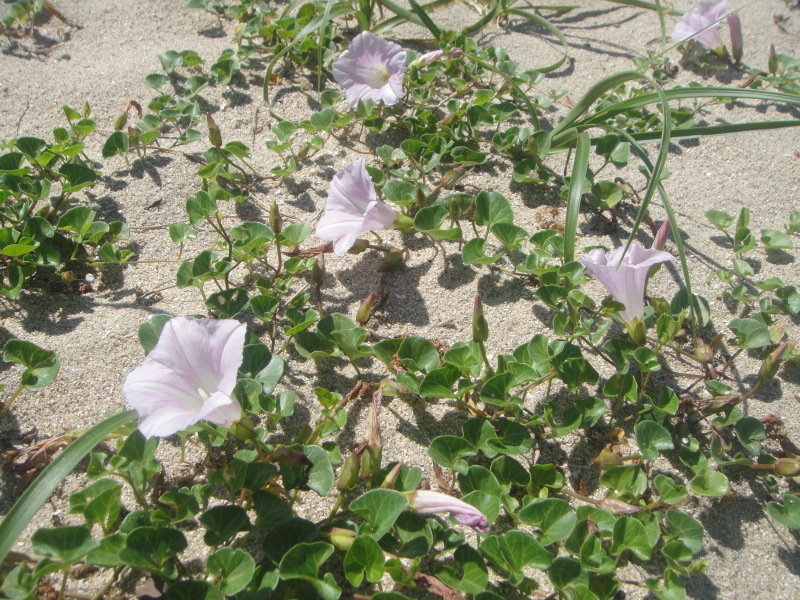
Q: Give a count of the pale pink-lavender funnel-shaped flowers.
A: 5